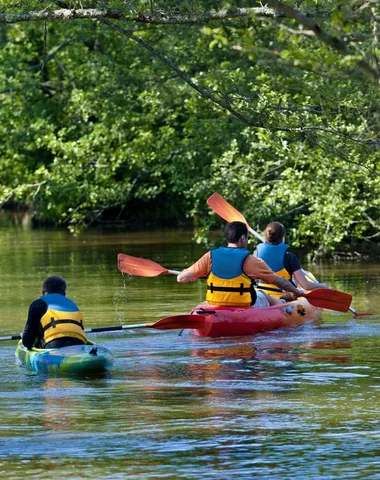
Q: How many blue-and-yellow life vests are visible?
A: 3